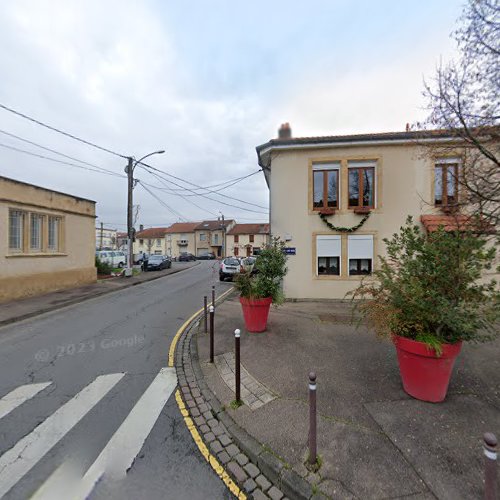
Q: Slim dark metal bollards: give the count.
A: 6